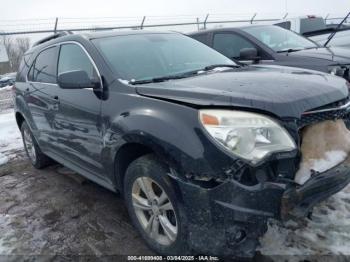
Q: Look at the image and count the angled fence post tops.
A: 6